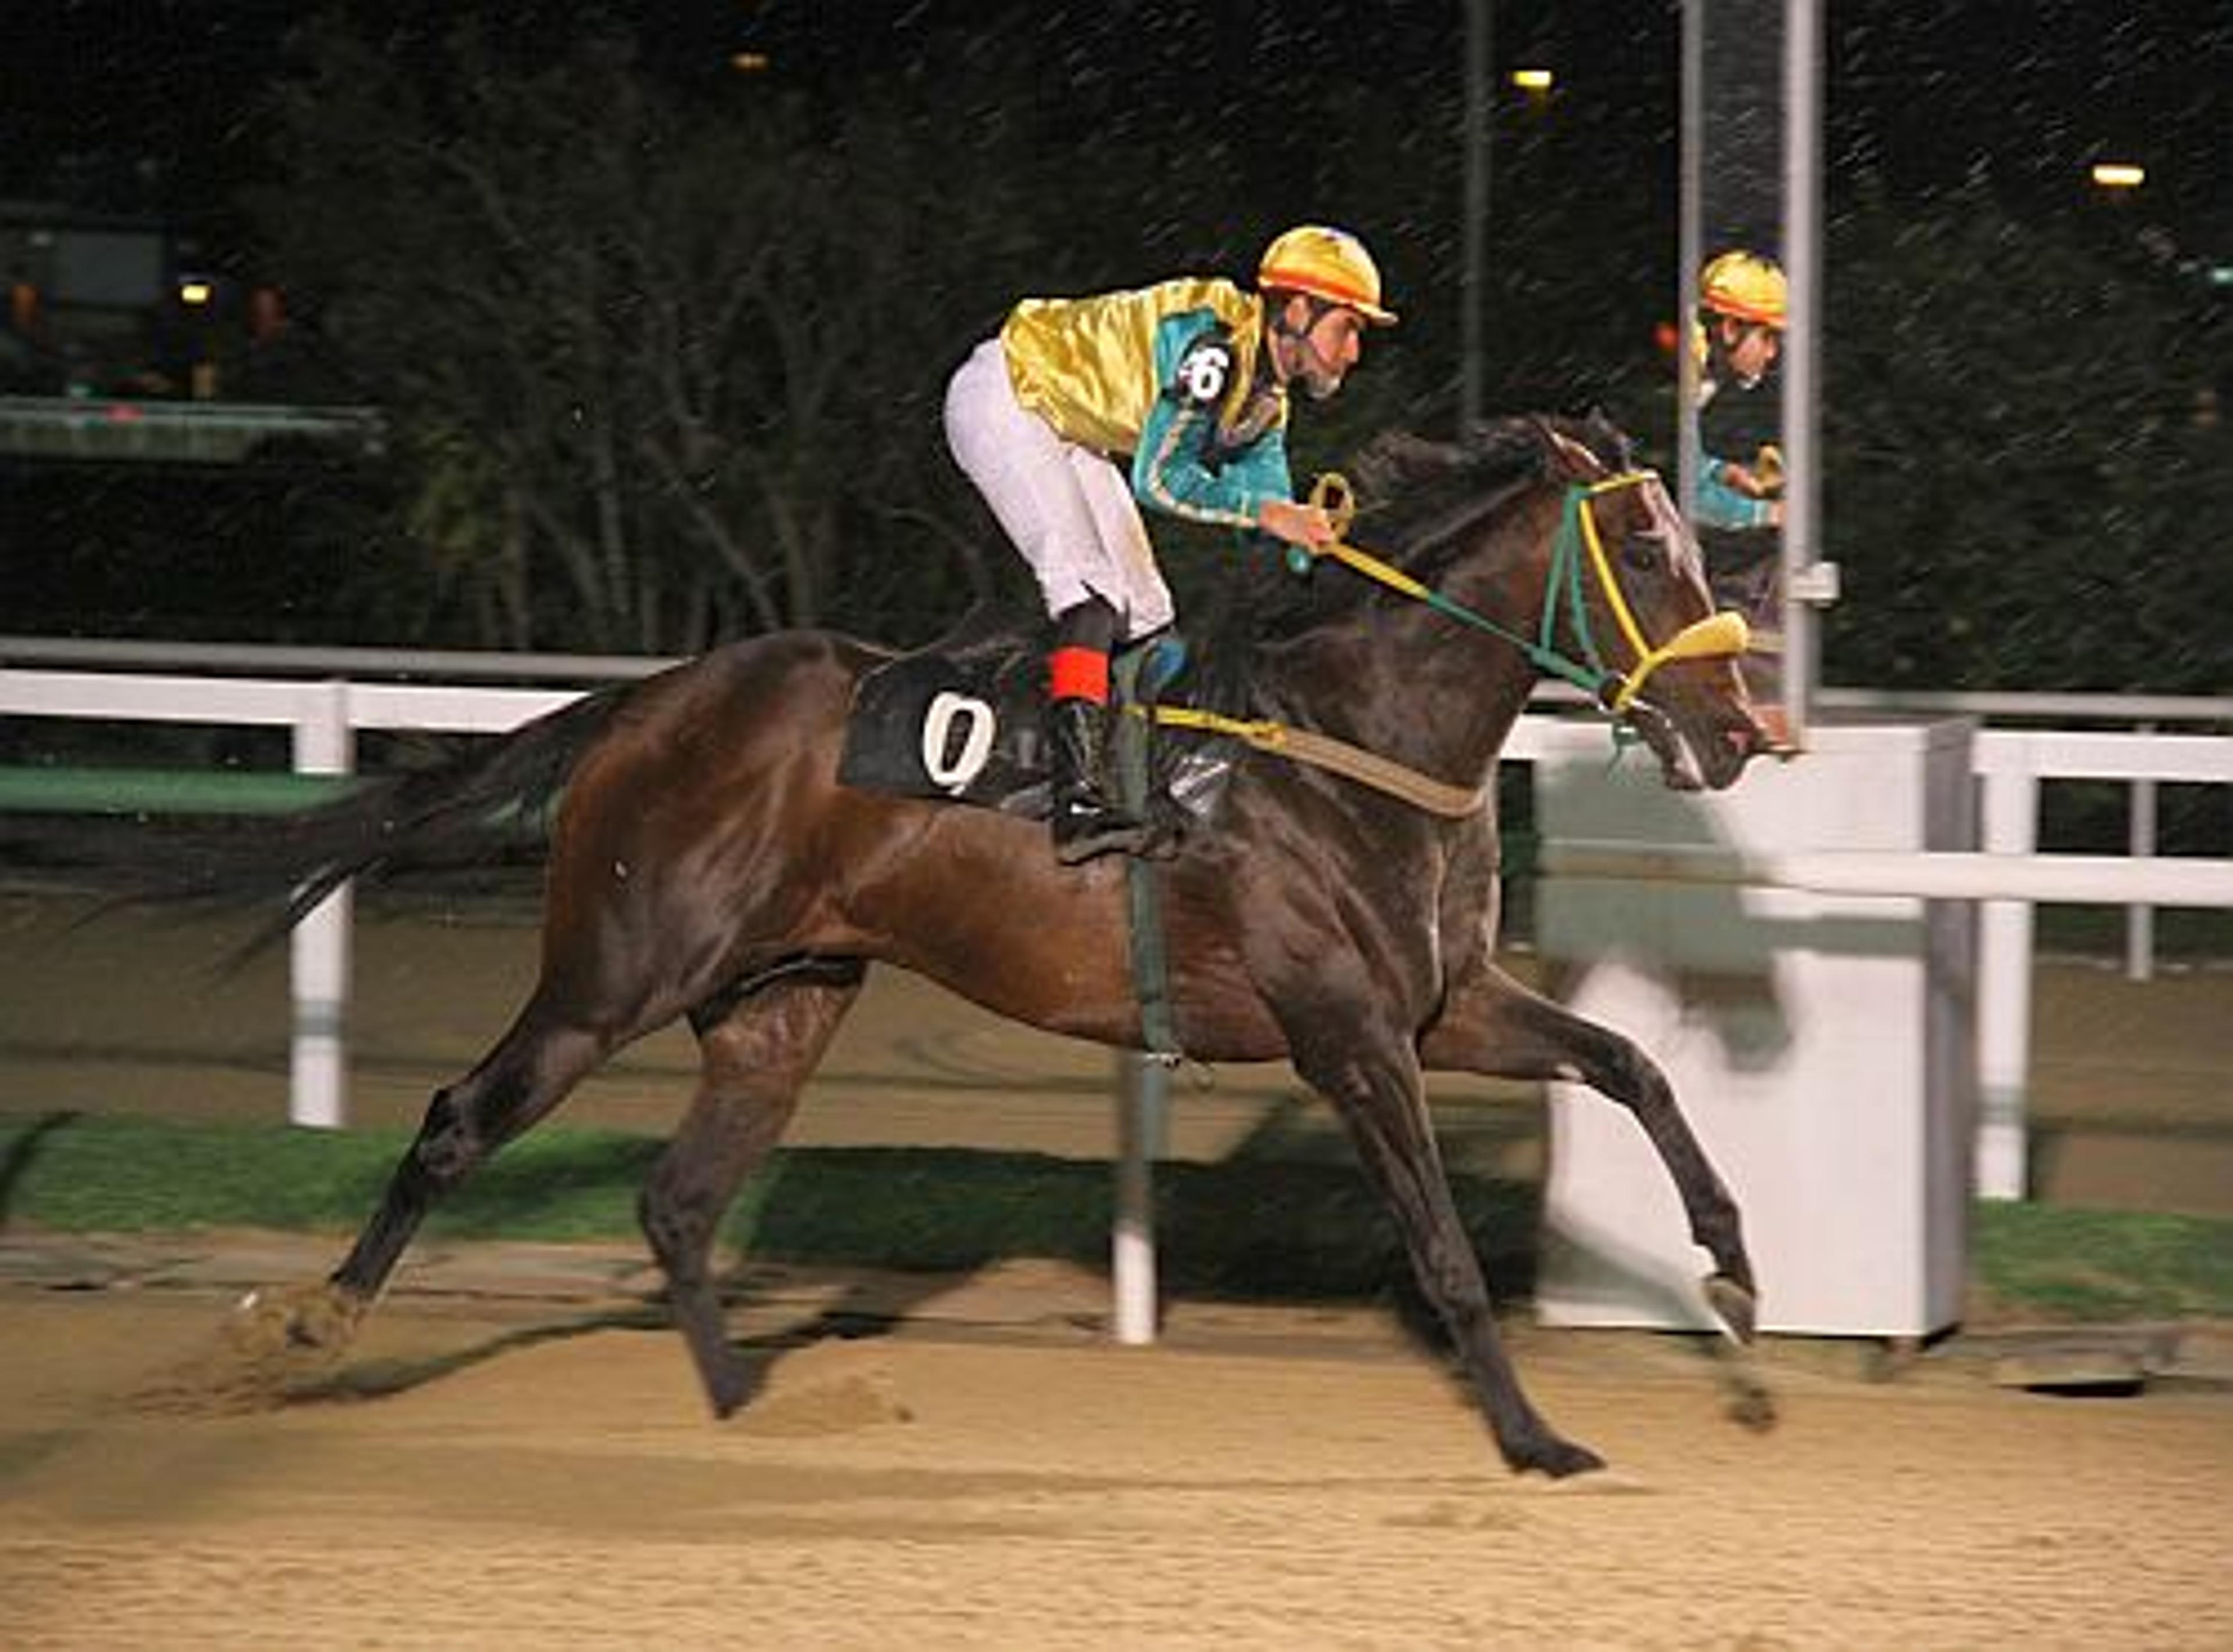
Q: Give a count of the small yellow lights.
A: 4